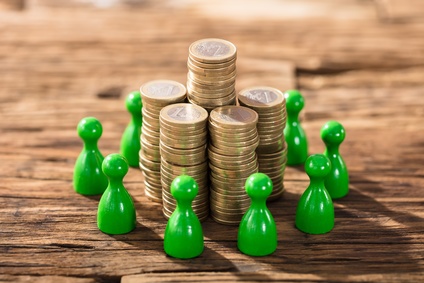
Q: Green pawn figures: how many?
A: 8